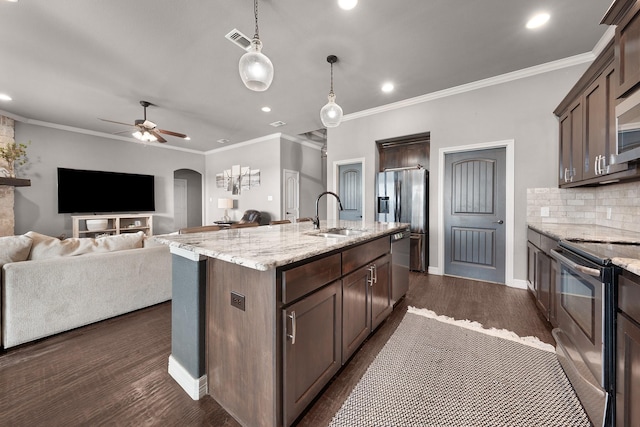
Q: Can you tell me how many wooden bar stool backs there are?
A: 4